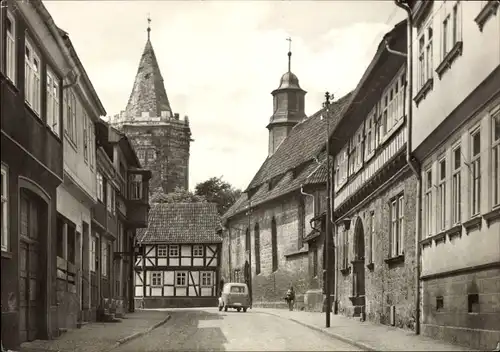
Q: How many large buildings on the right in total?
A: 3